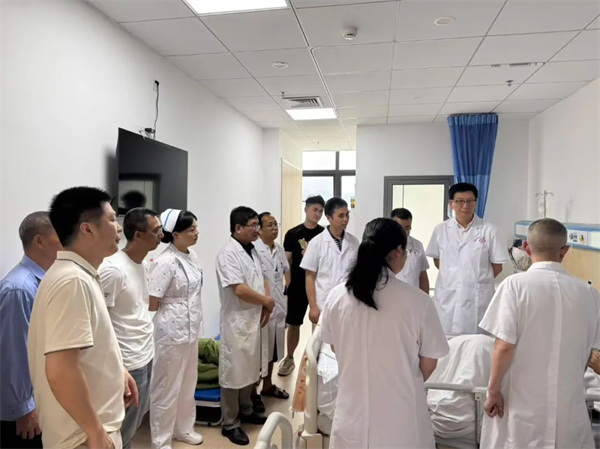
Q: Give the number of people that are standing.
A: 12